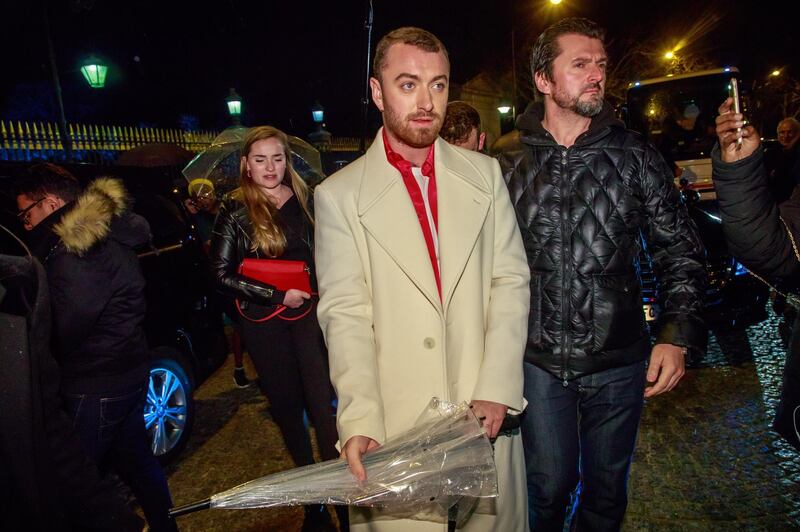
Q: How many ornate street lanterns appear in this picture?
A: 3